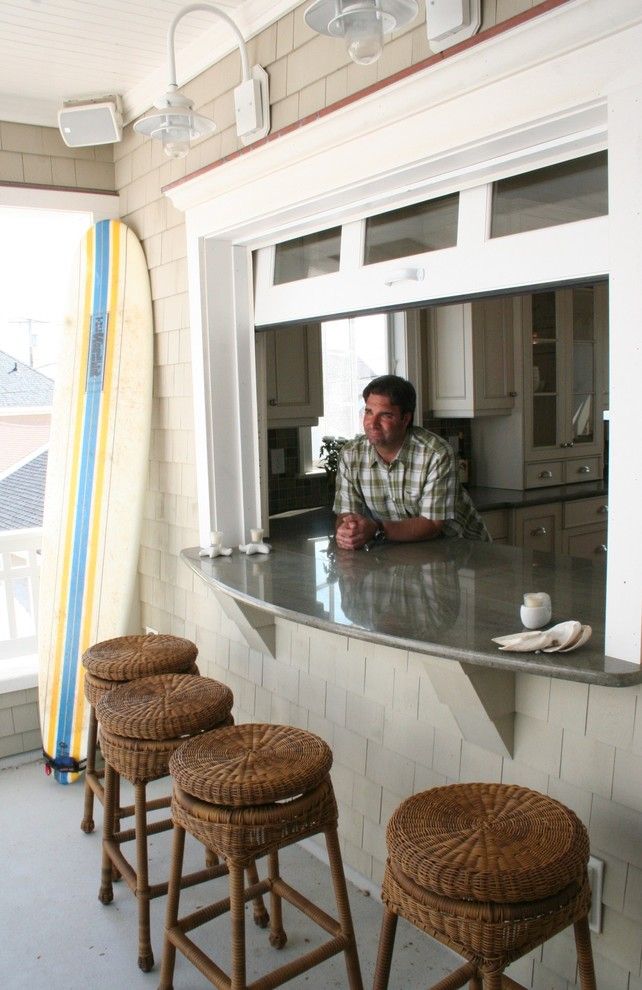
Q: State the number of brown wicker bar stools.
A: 4